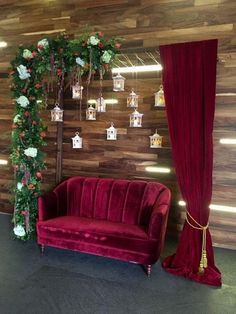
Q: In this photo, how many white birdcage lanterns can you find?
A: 11